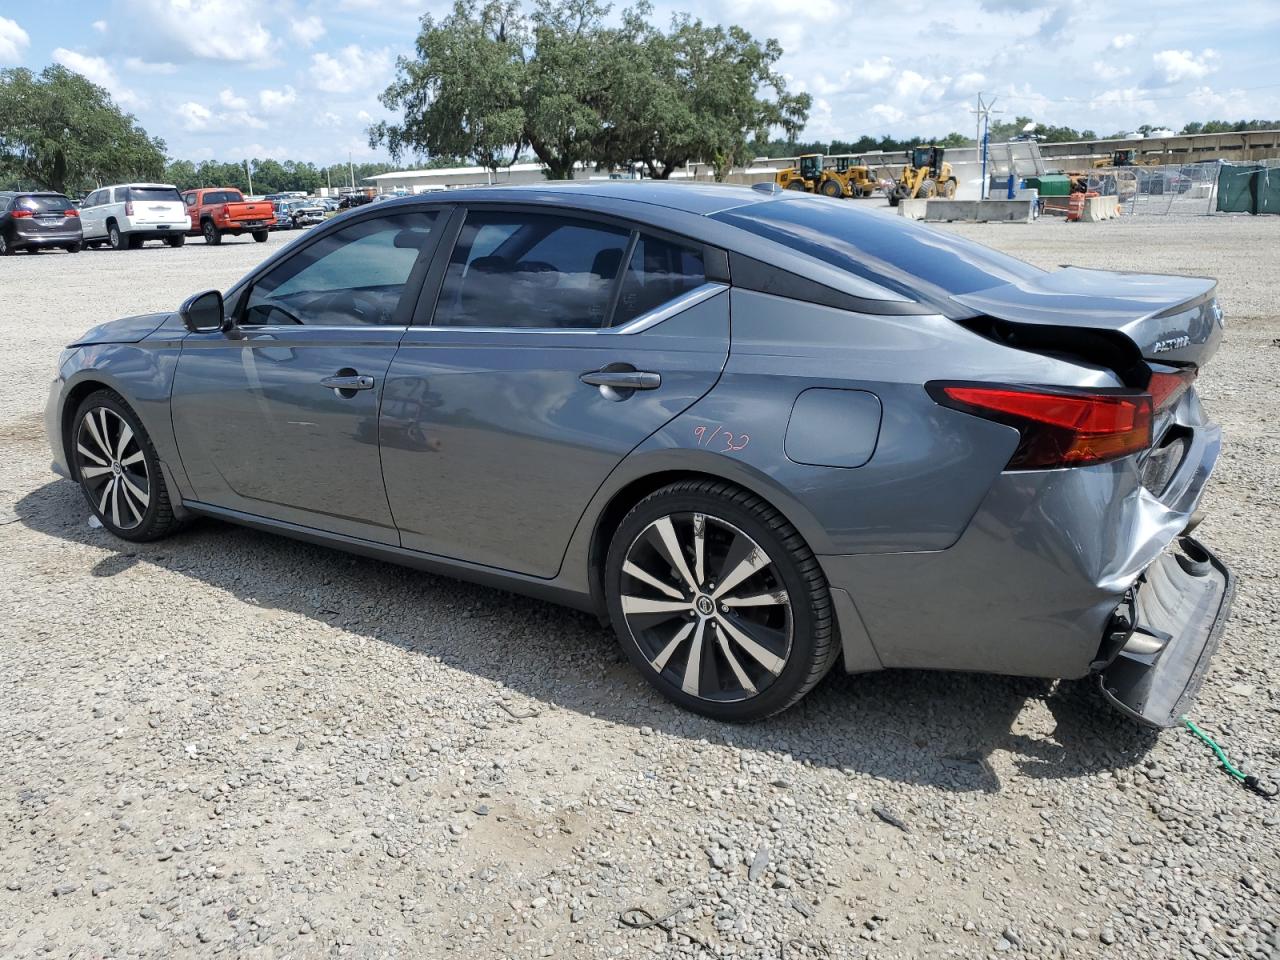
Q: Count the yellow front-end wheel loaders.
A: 4